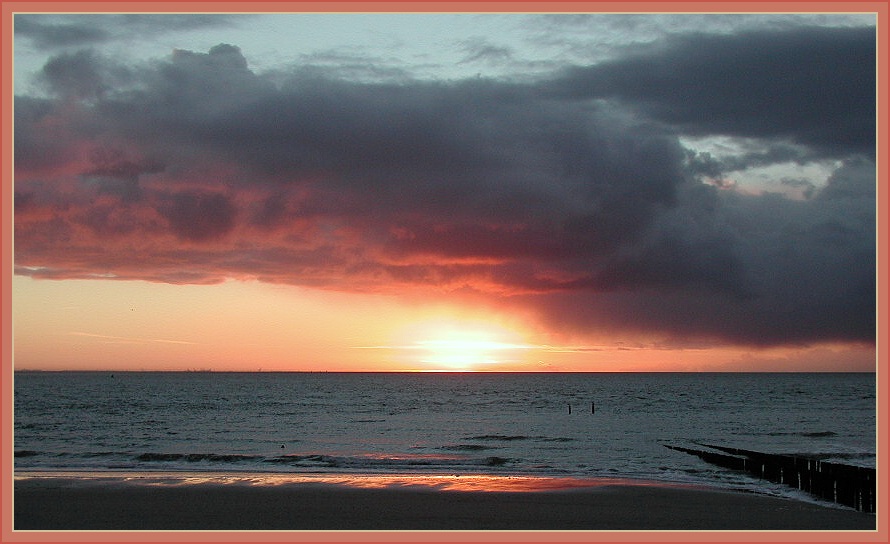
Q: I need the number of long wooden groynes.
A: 2